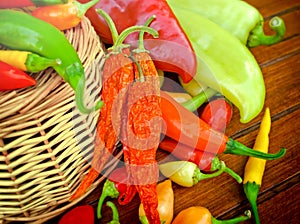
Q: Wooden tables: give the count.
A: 1